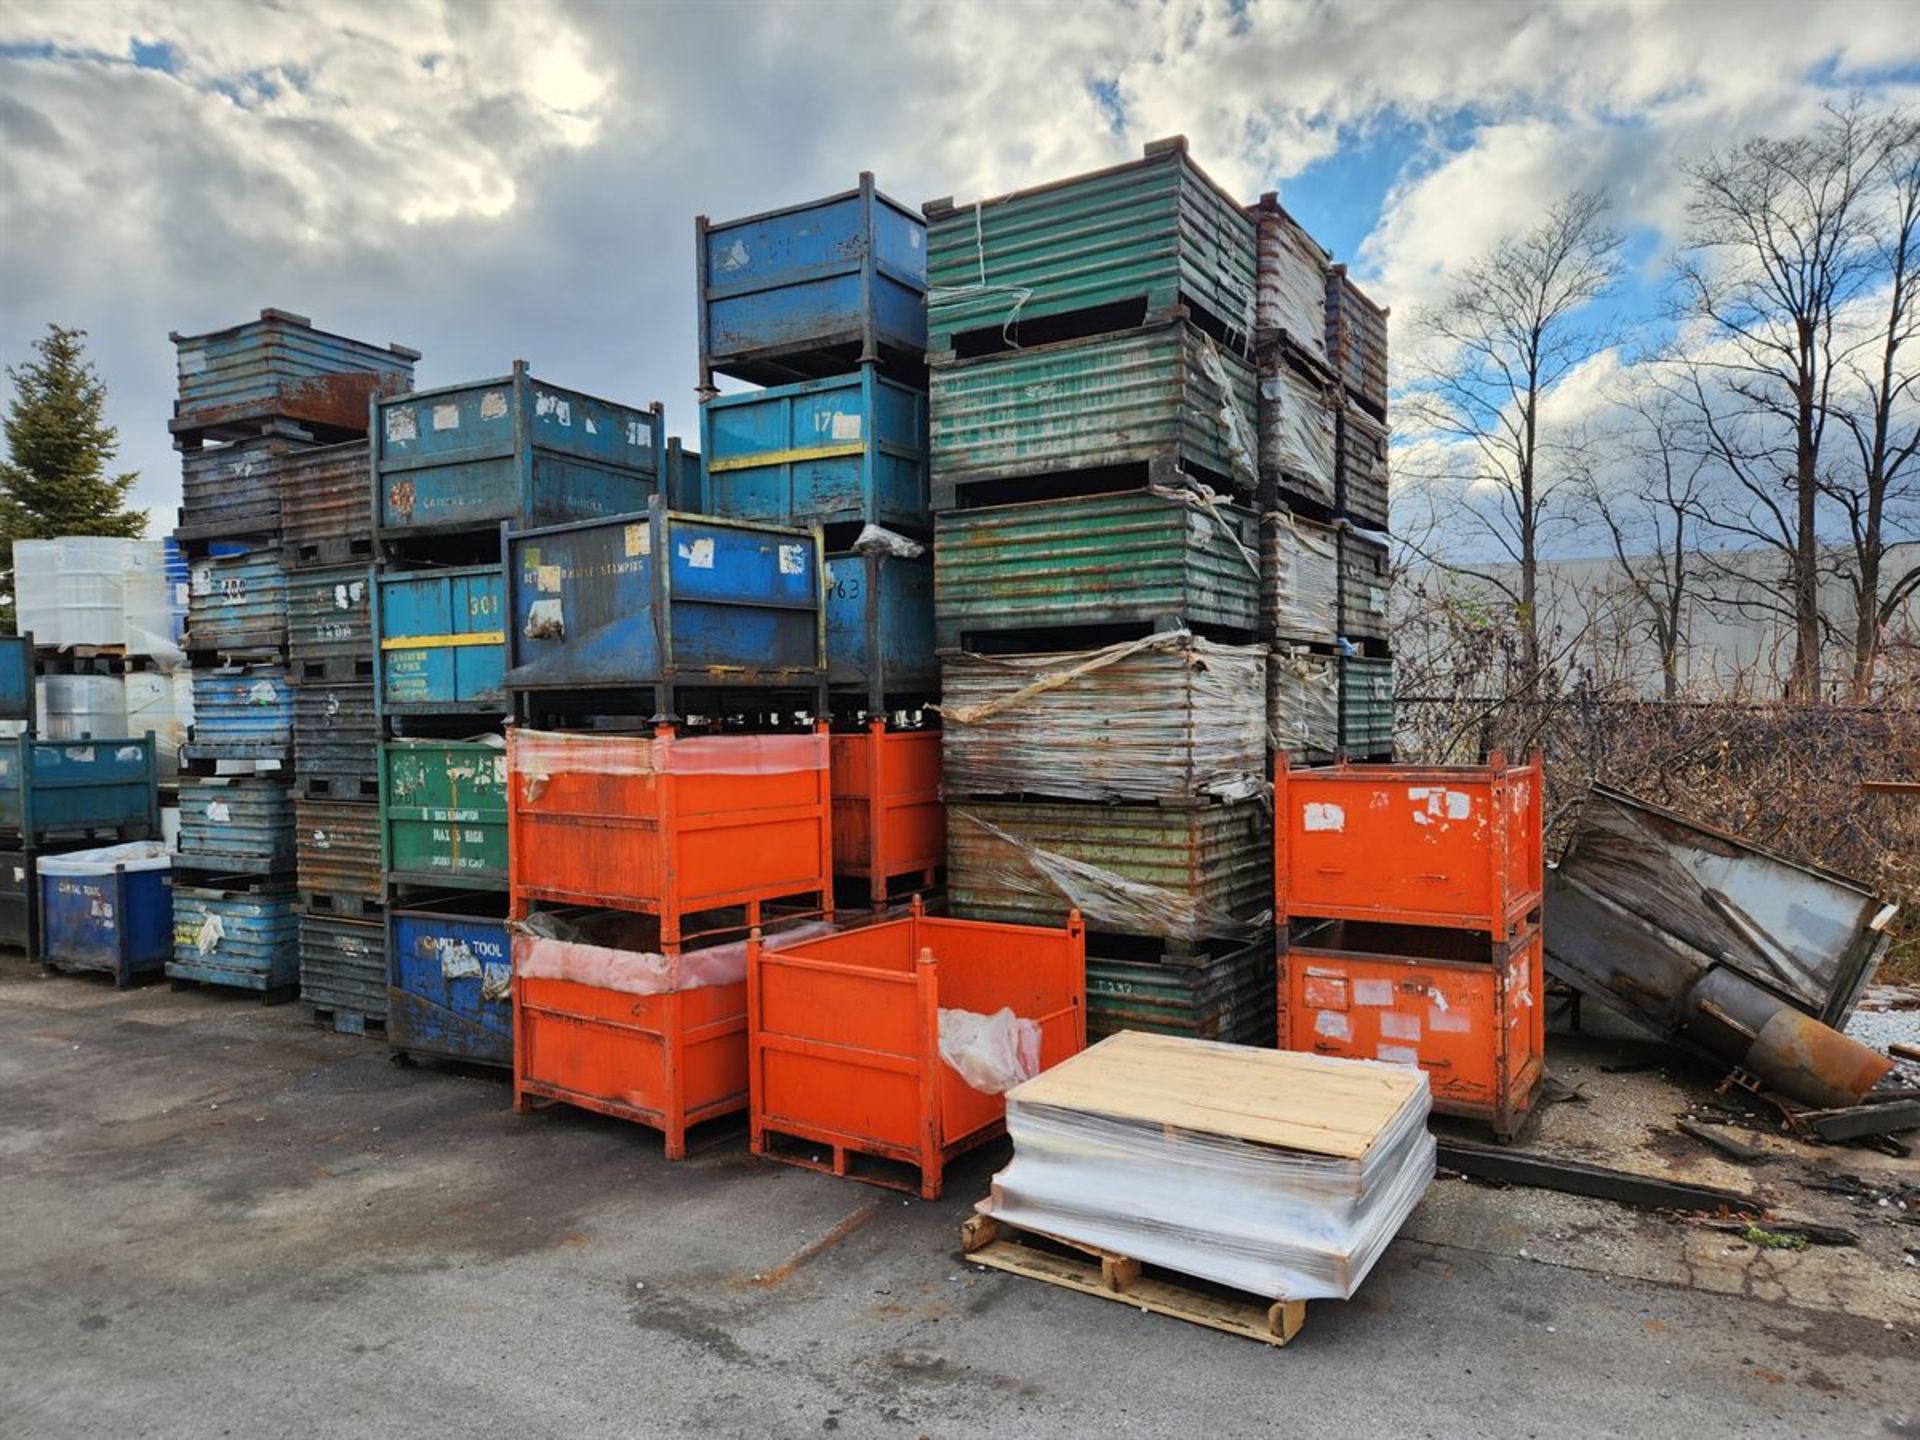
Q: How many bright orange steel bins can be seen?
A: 6